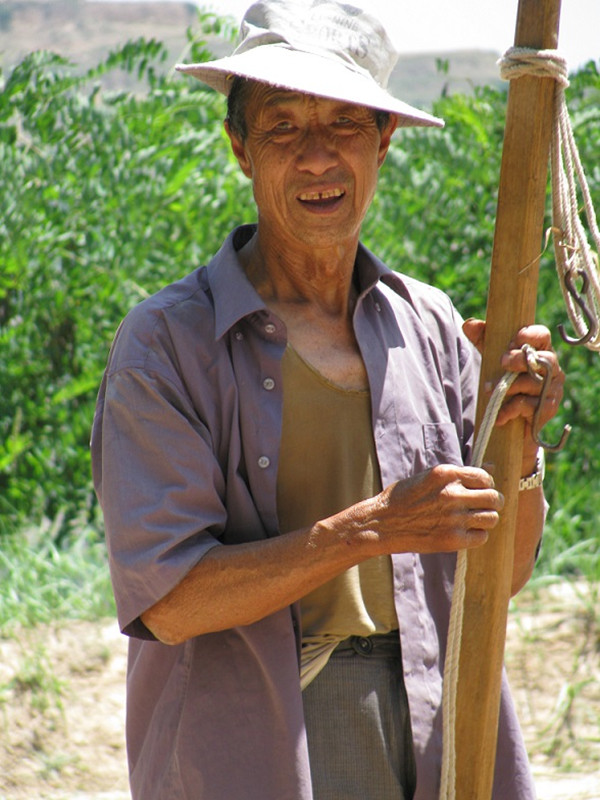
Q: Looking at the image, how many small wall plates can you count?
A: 0